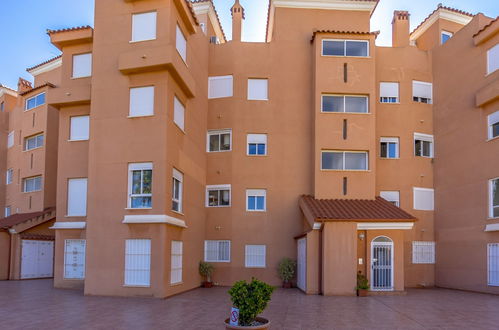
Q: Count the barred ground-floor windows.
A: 7